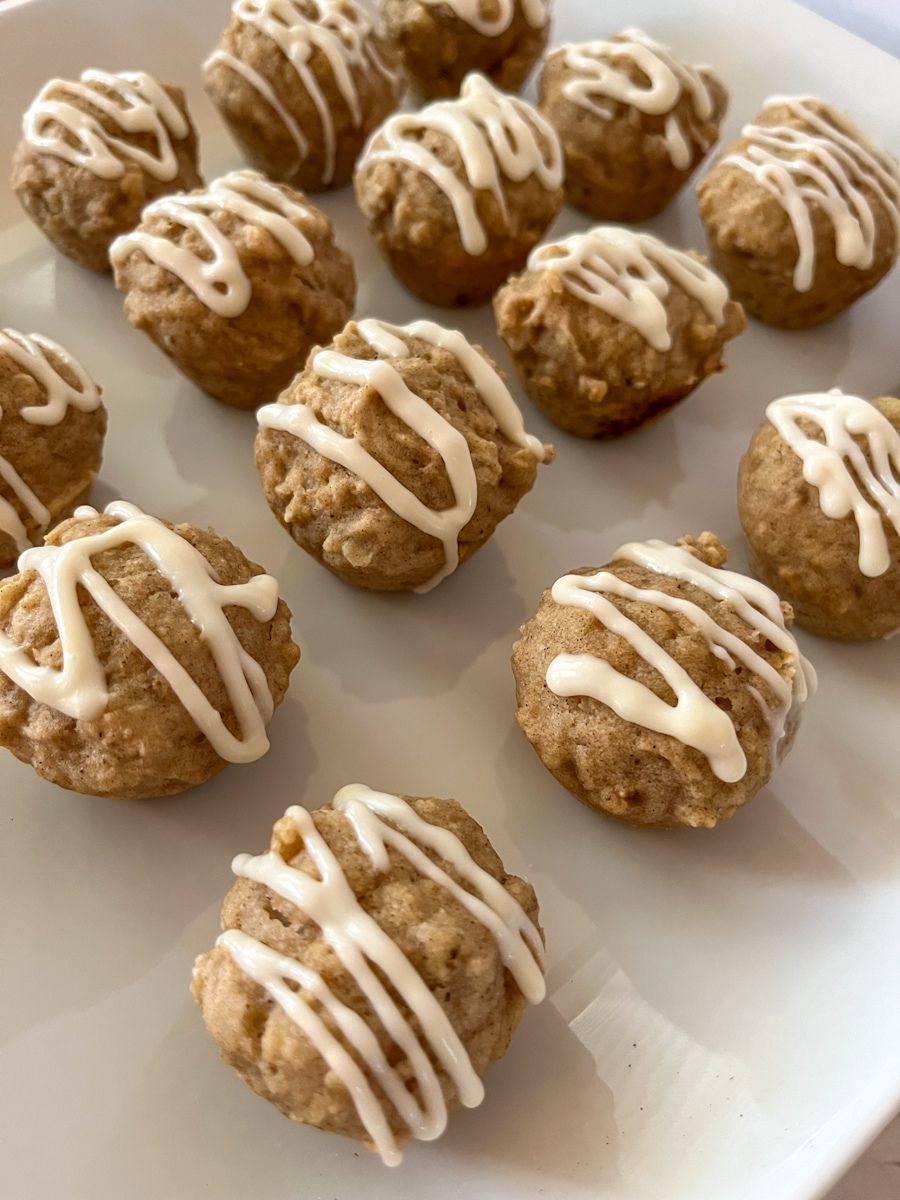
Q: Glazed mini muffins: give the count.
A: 14